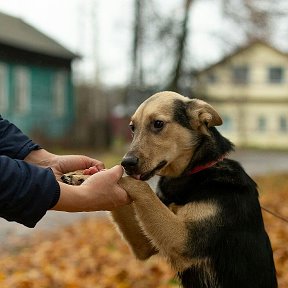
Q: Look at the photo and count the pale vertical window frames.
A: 3